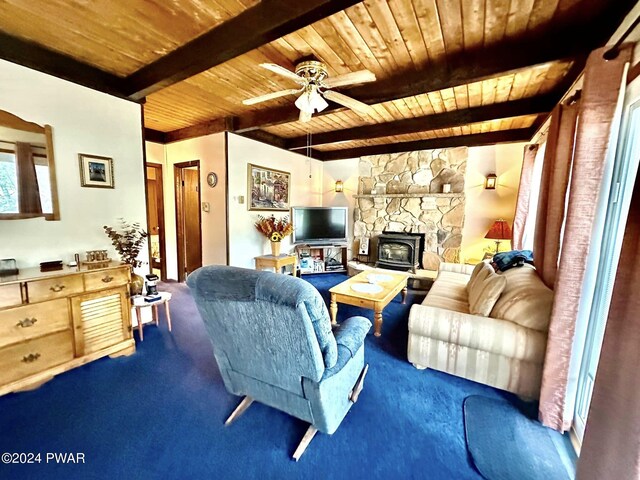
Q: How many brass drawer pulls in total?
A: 4